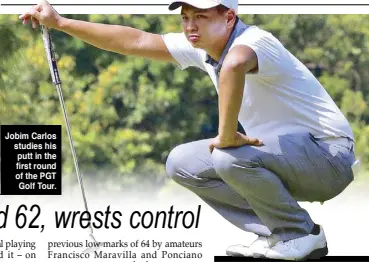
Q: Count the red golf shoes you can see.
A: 0